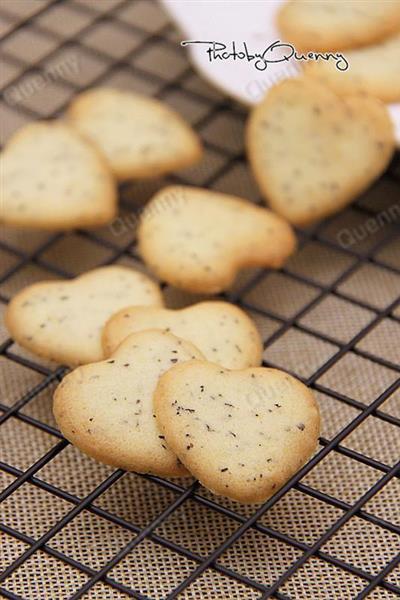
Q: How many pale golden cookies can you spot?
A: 10